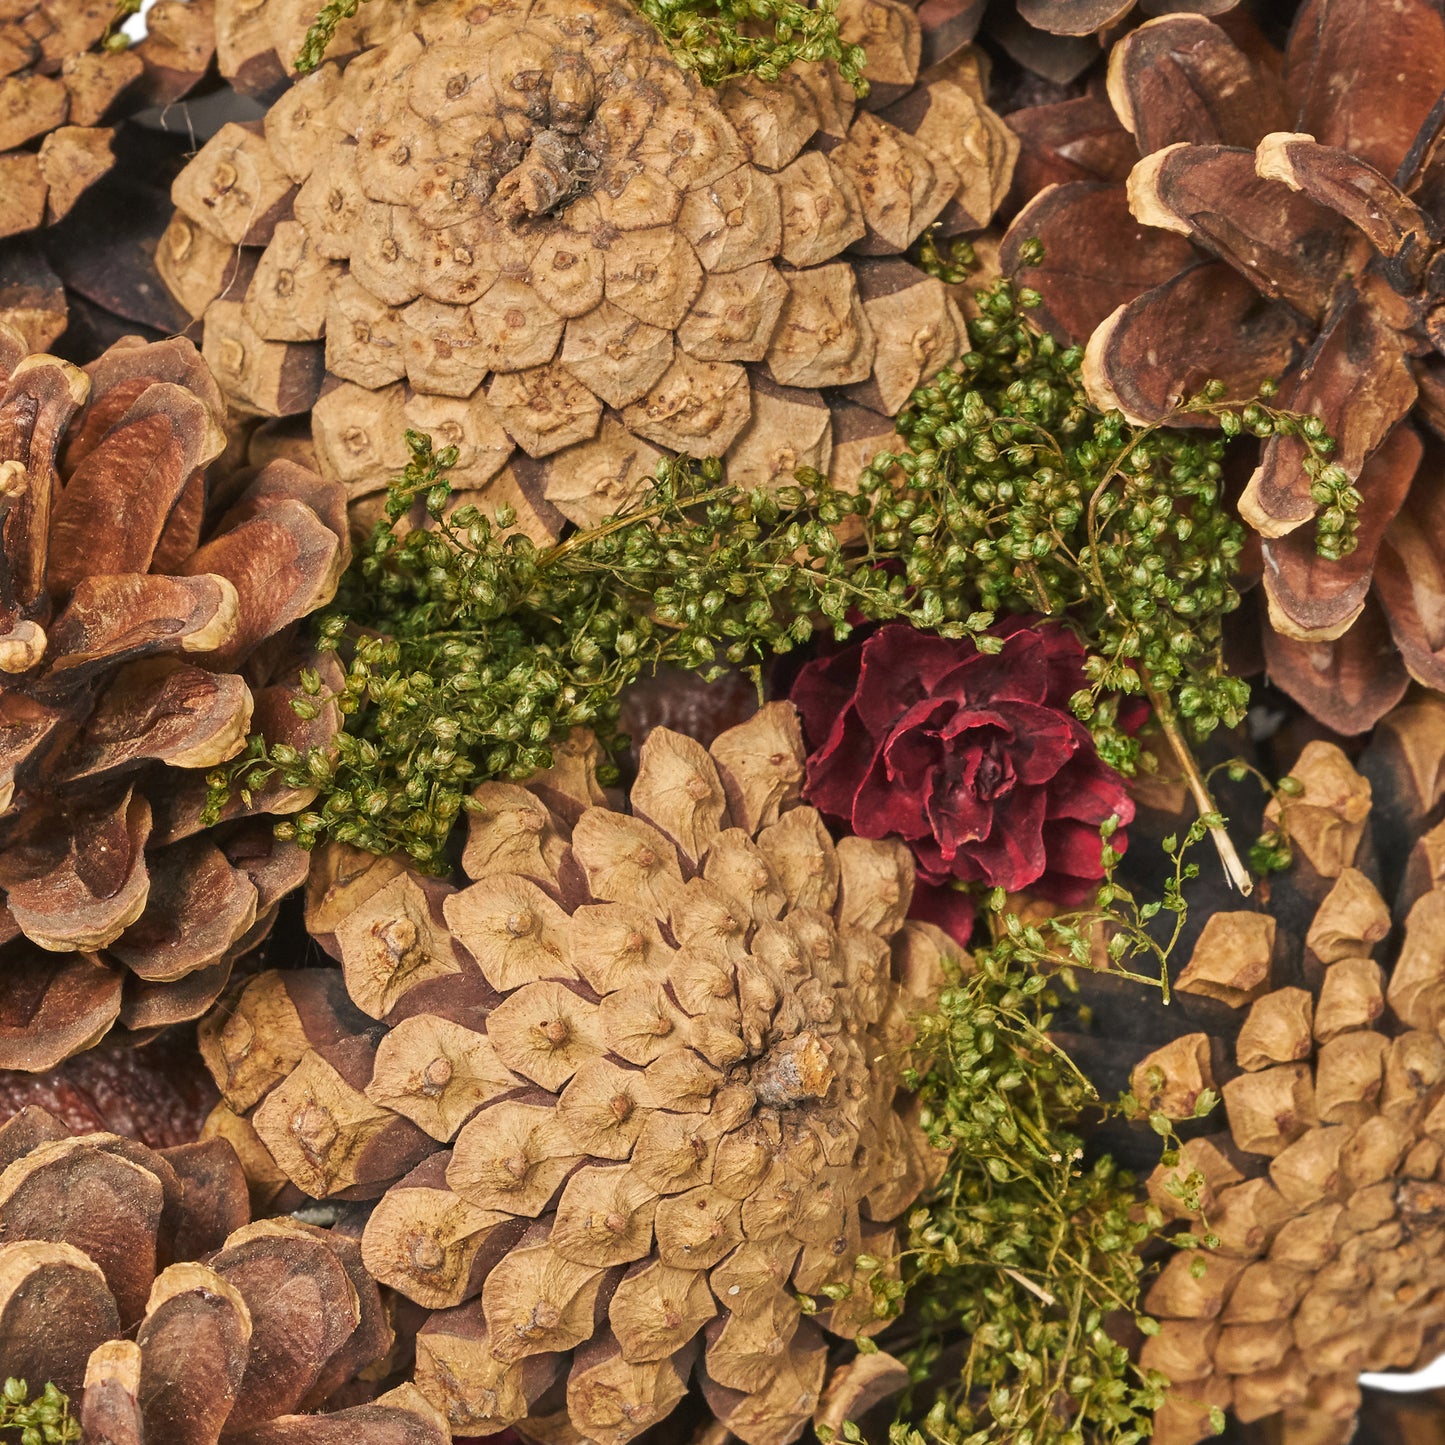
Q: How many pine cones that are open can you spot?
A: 3